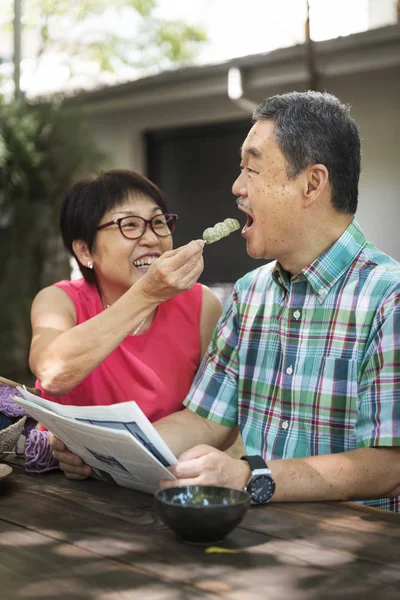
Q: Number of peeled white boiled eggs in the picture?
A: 0